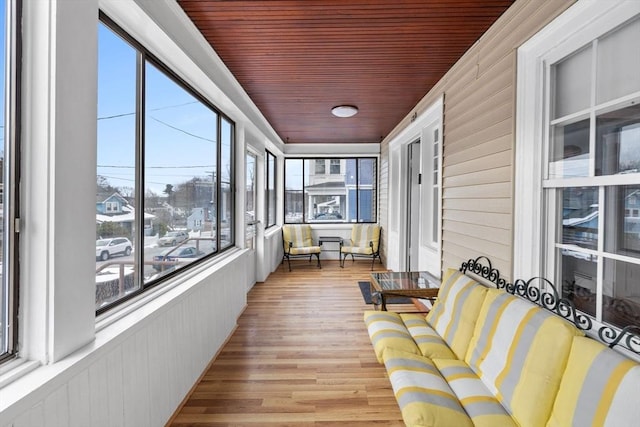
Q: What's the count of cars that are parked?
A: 3